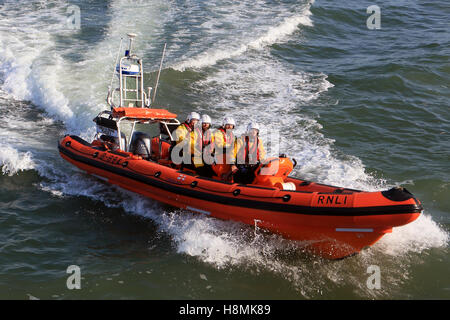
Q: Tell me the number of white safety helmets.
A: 4